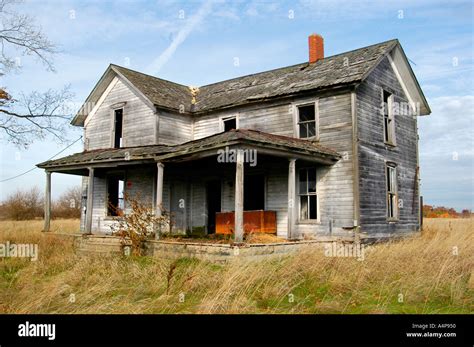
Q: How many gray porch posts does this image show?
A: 5